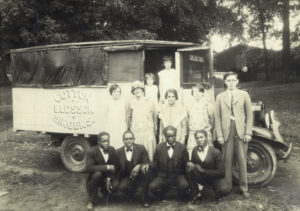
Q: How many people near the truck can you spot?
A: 11